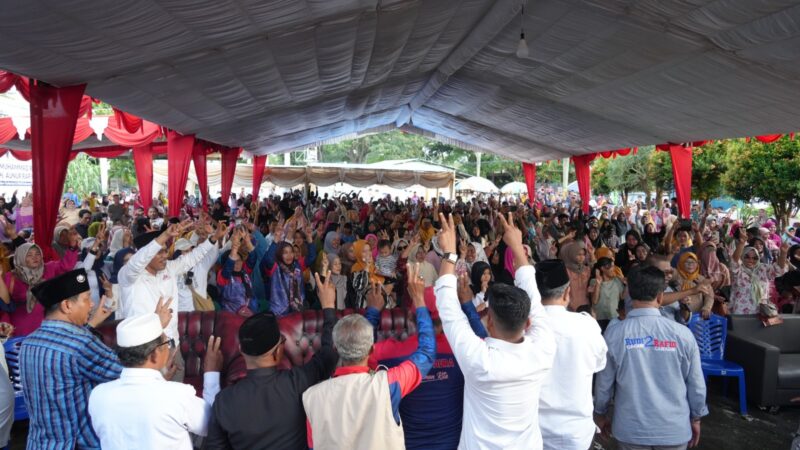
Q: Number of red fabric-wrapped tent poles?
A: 9